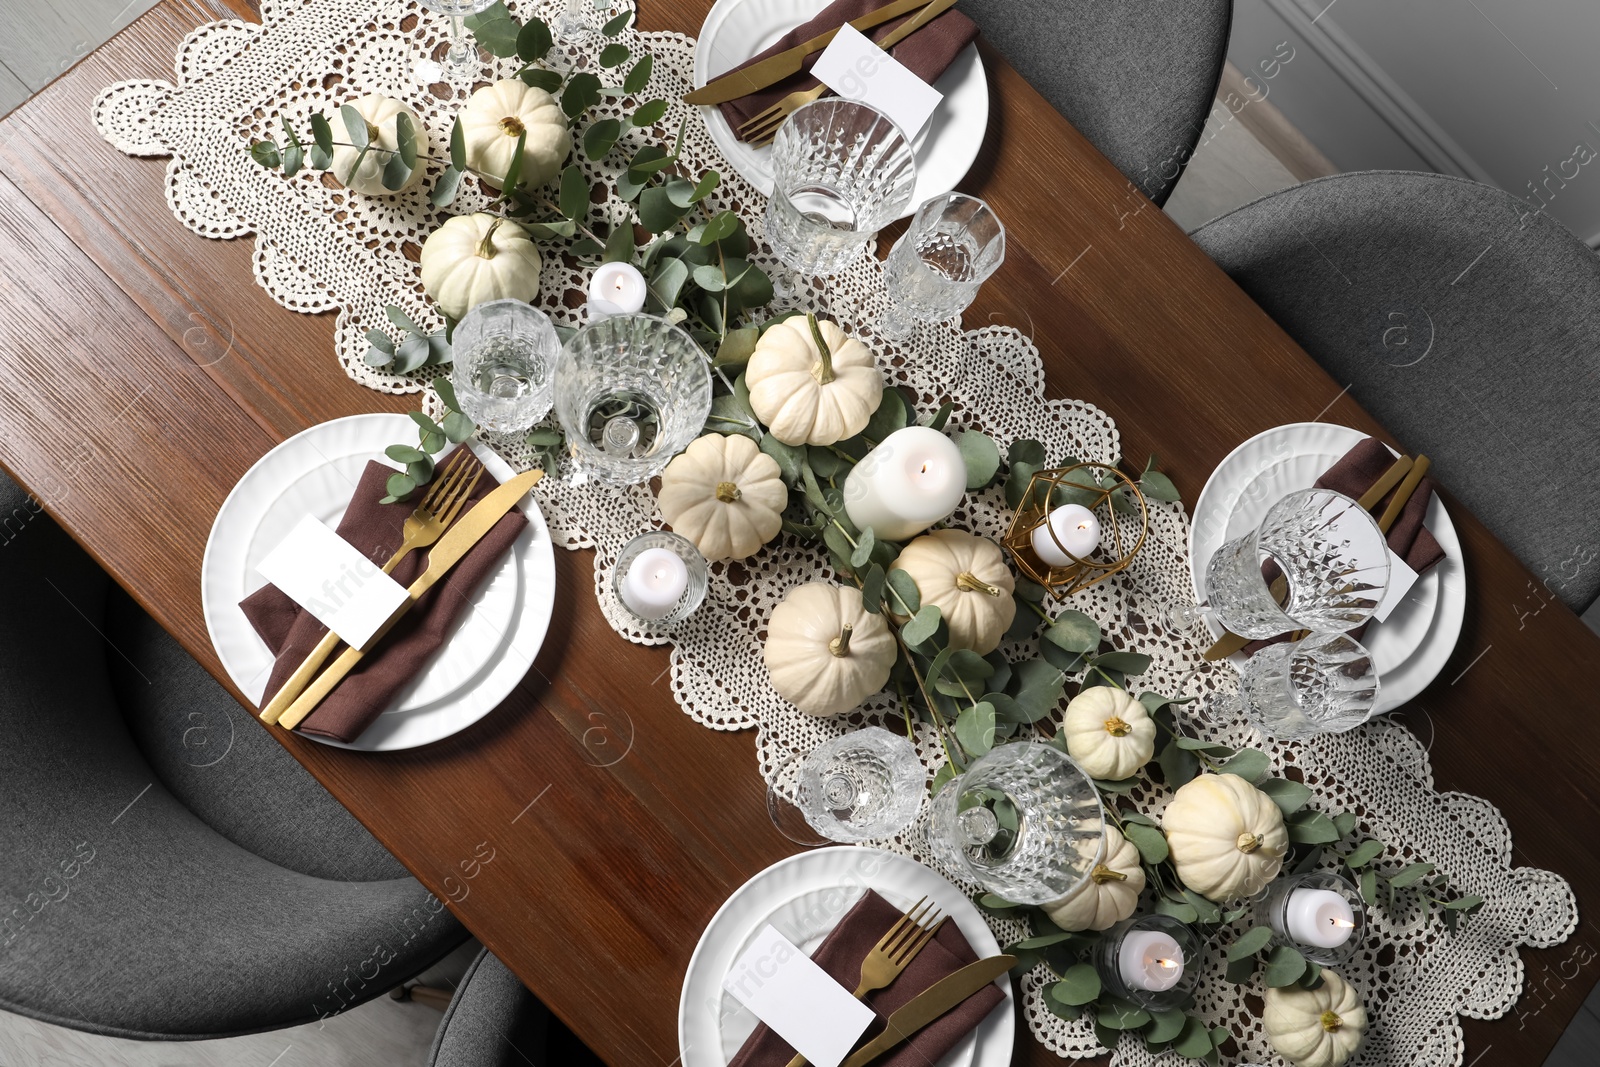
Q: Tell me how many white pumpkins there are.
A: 11